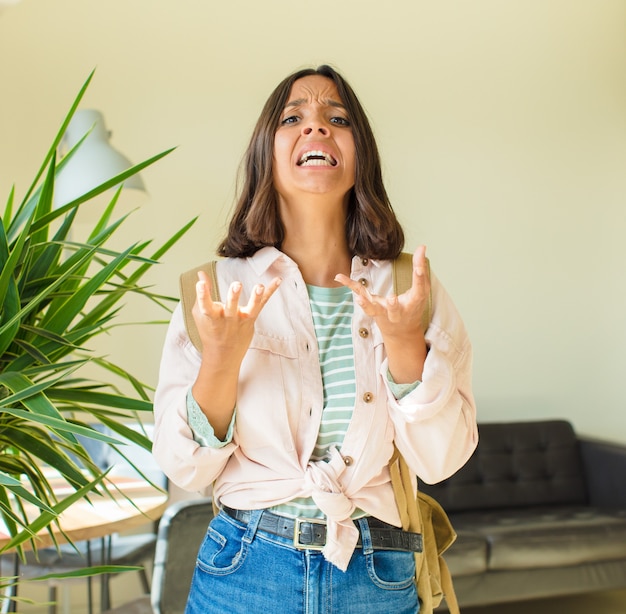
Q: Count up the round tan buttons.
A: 5